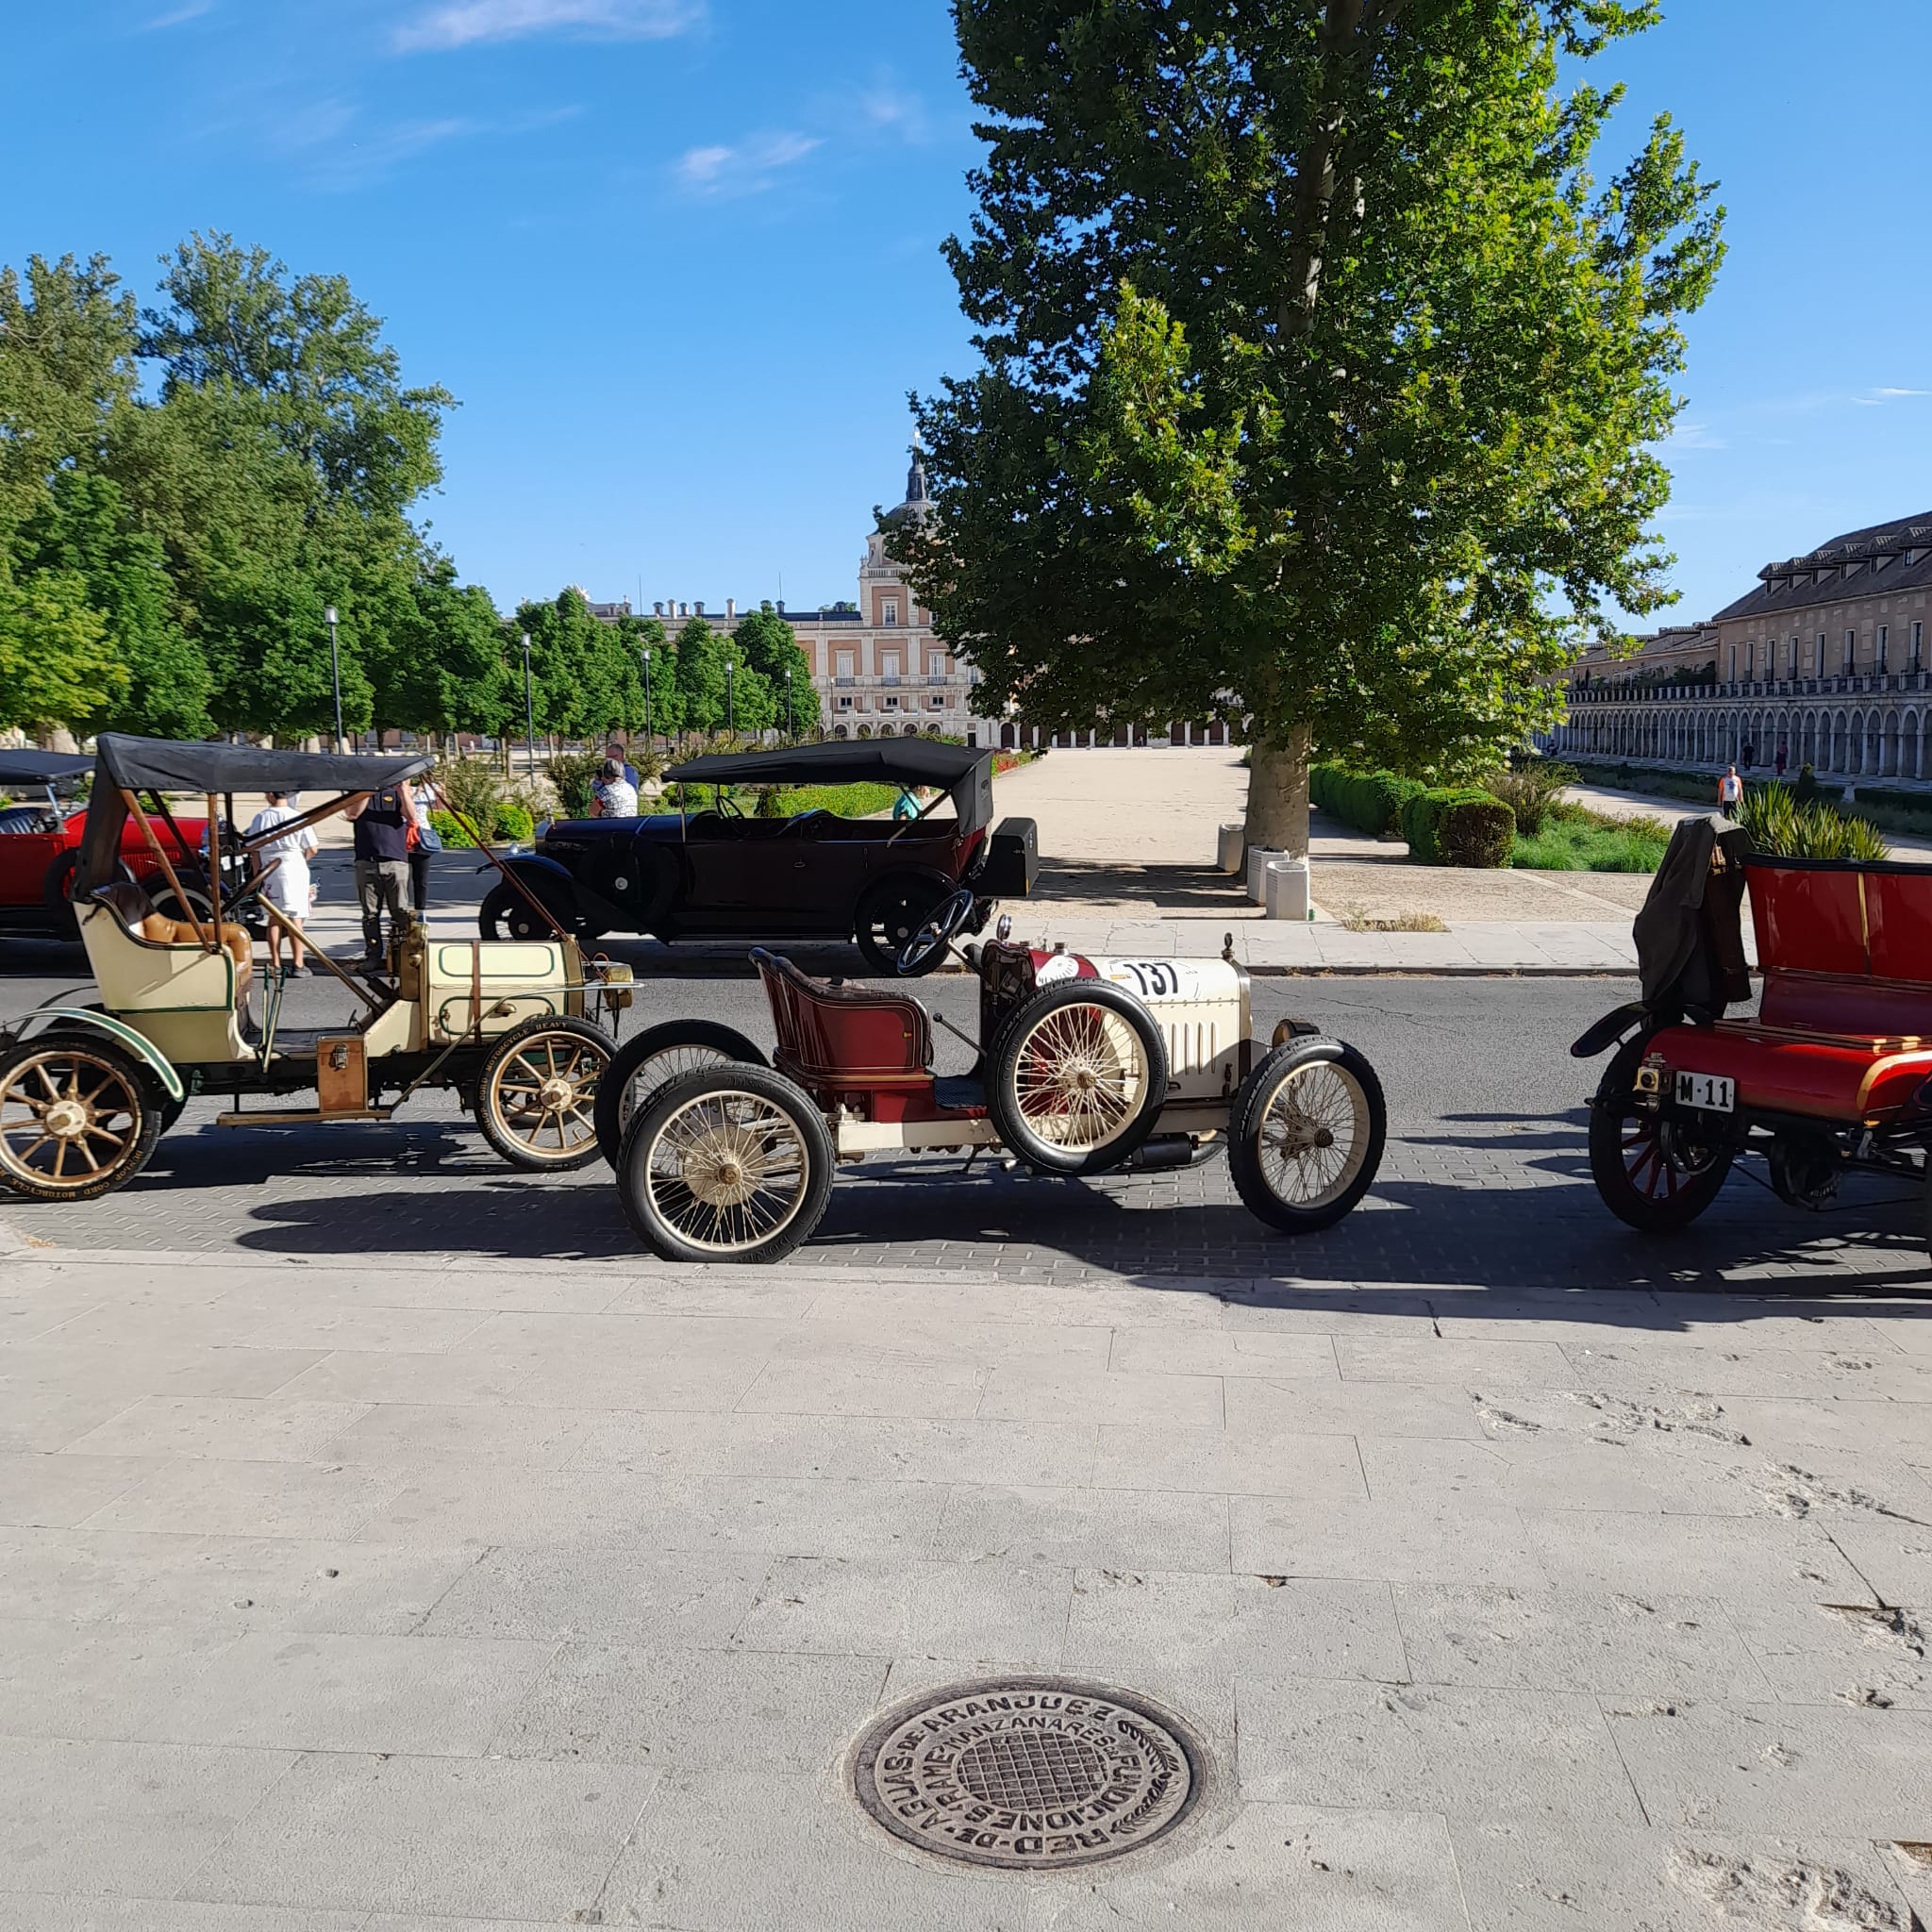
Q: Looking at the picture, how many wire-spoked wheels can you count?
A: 4